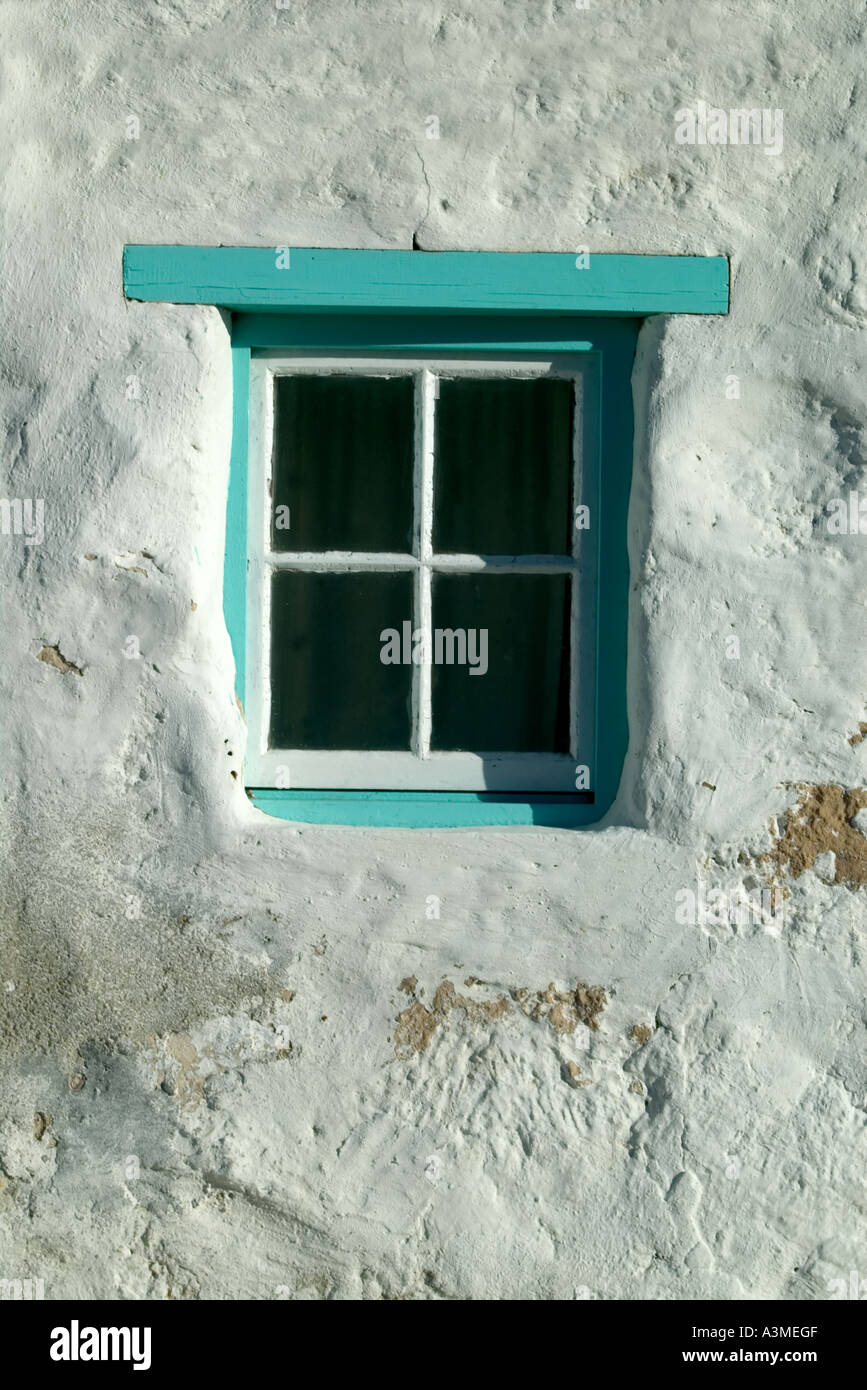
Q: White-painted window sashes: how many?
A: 1